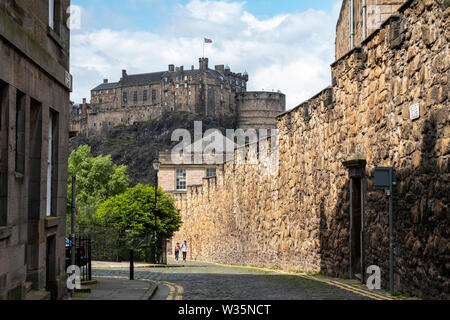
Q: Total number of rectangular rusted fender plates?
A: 0